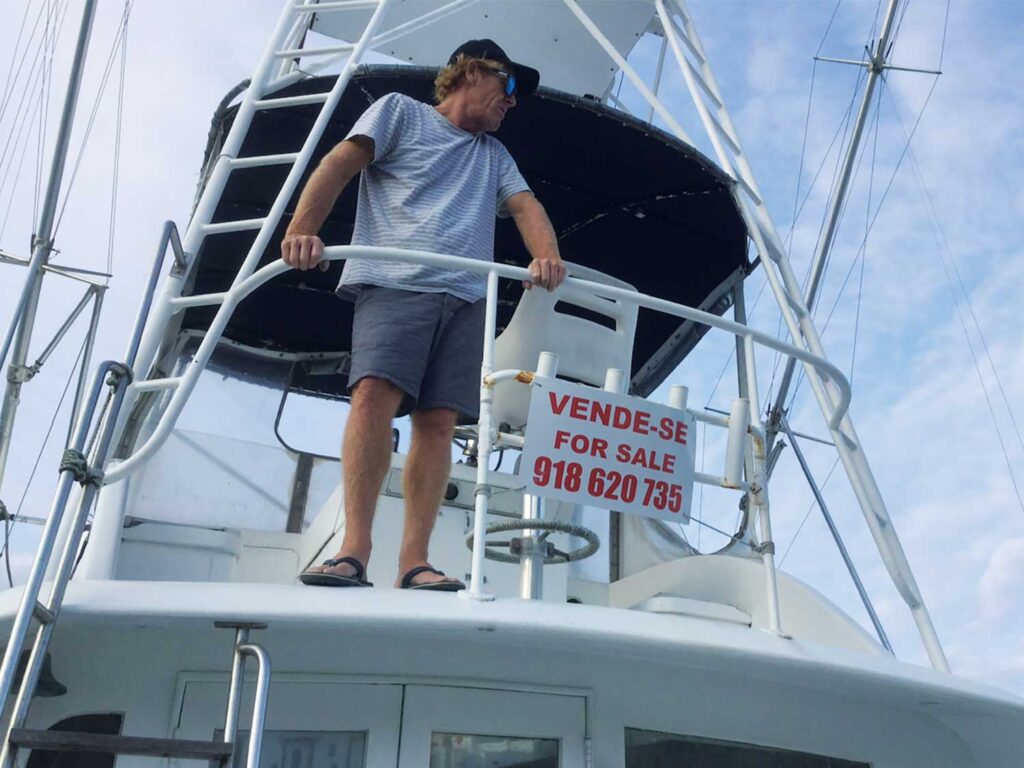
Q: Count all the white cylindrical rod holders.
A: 4